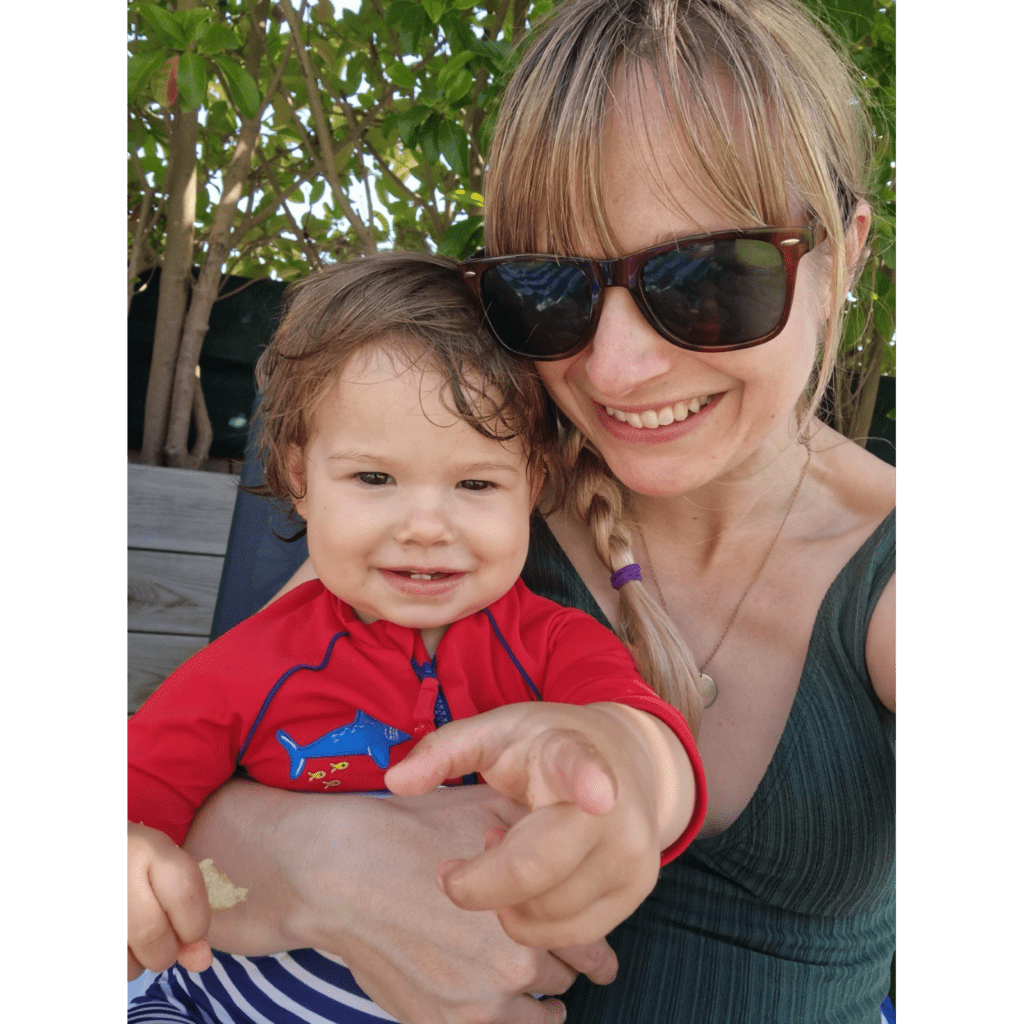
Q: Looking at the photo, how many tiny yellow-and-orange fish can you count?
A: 3